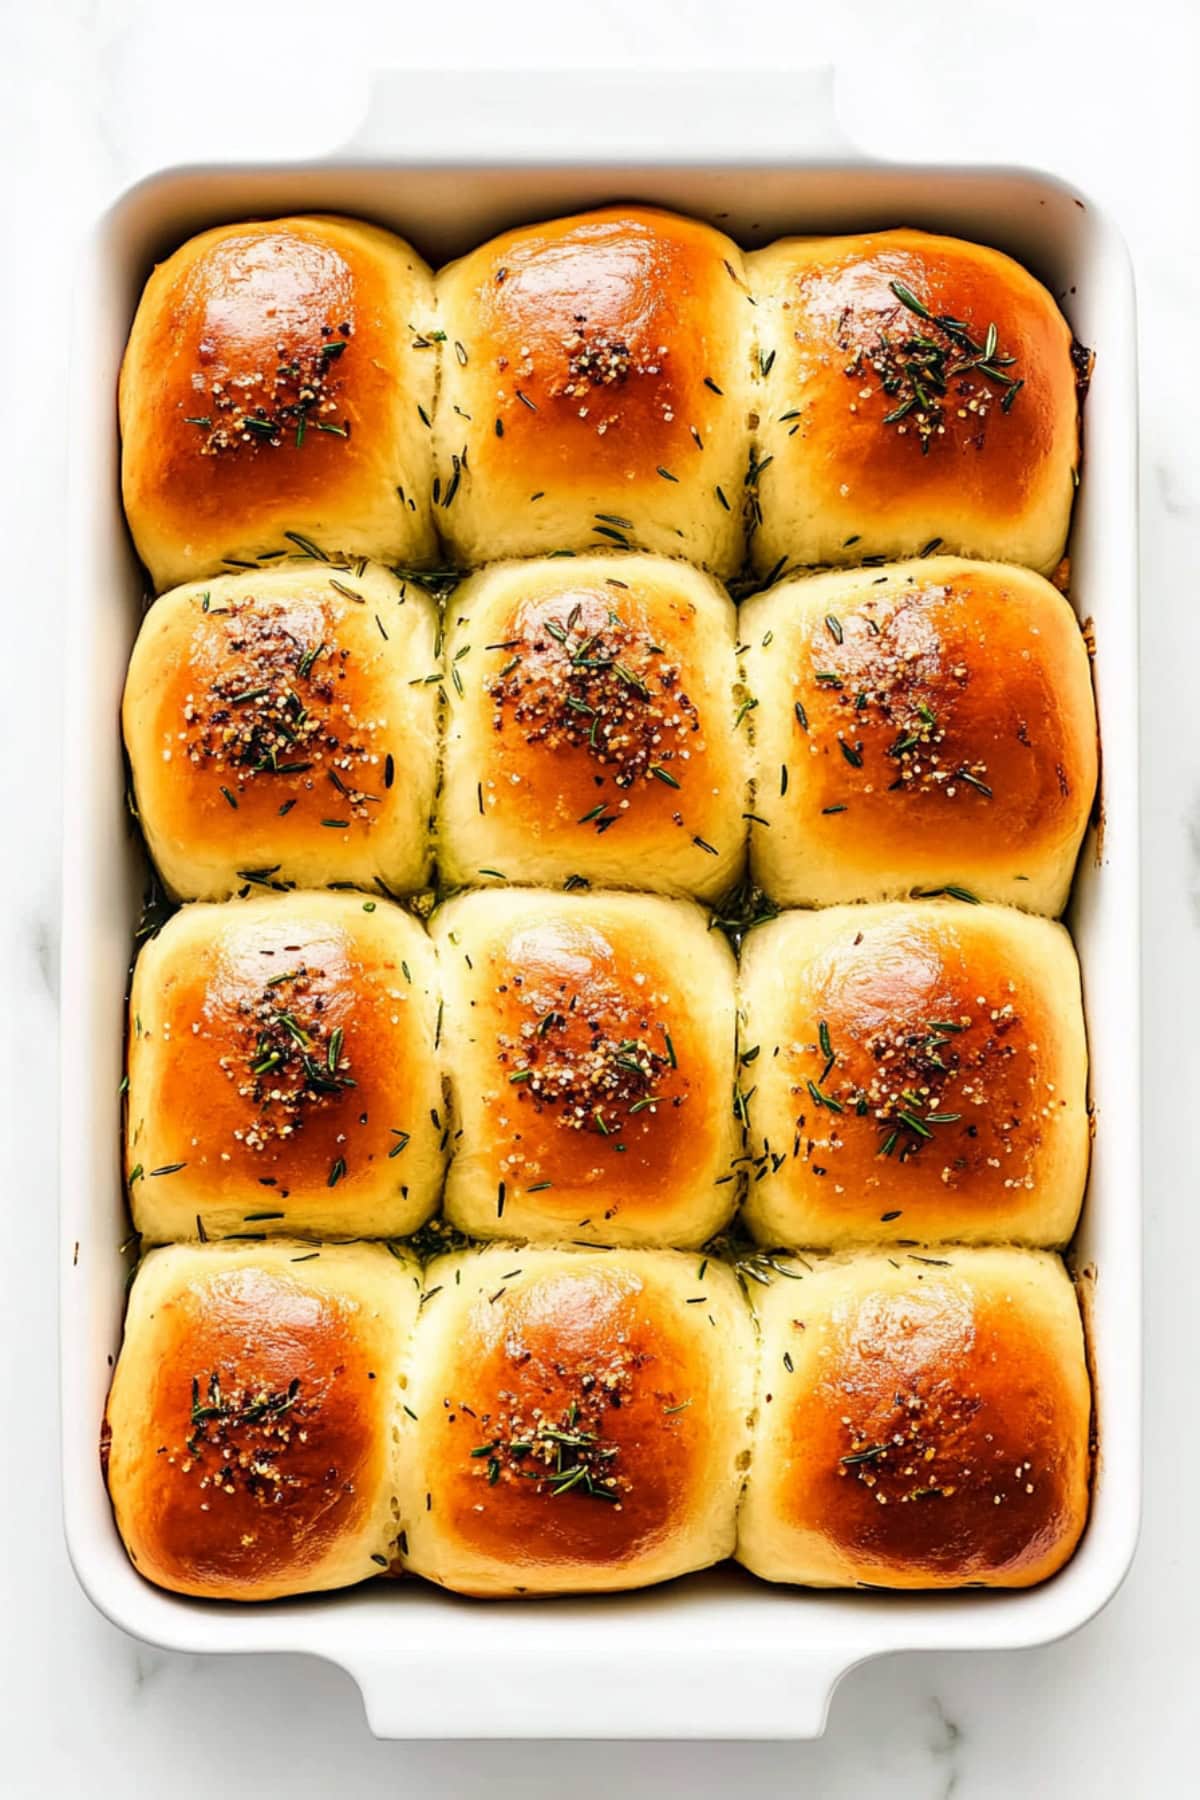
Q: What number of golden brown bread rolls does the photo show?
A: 12